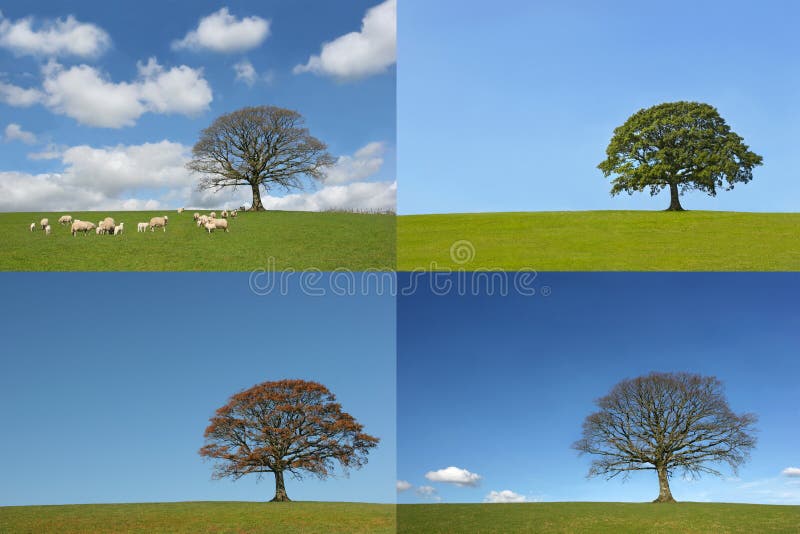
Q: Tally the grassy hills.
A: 4